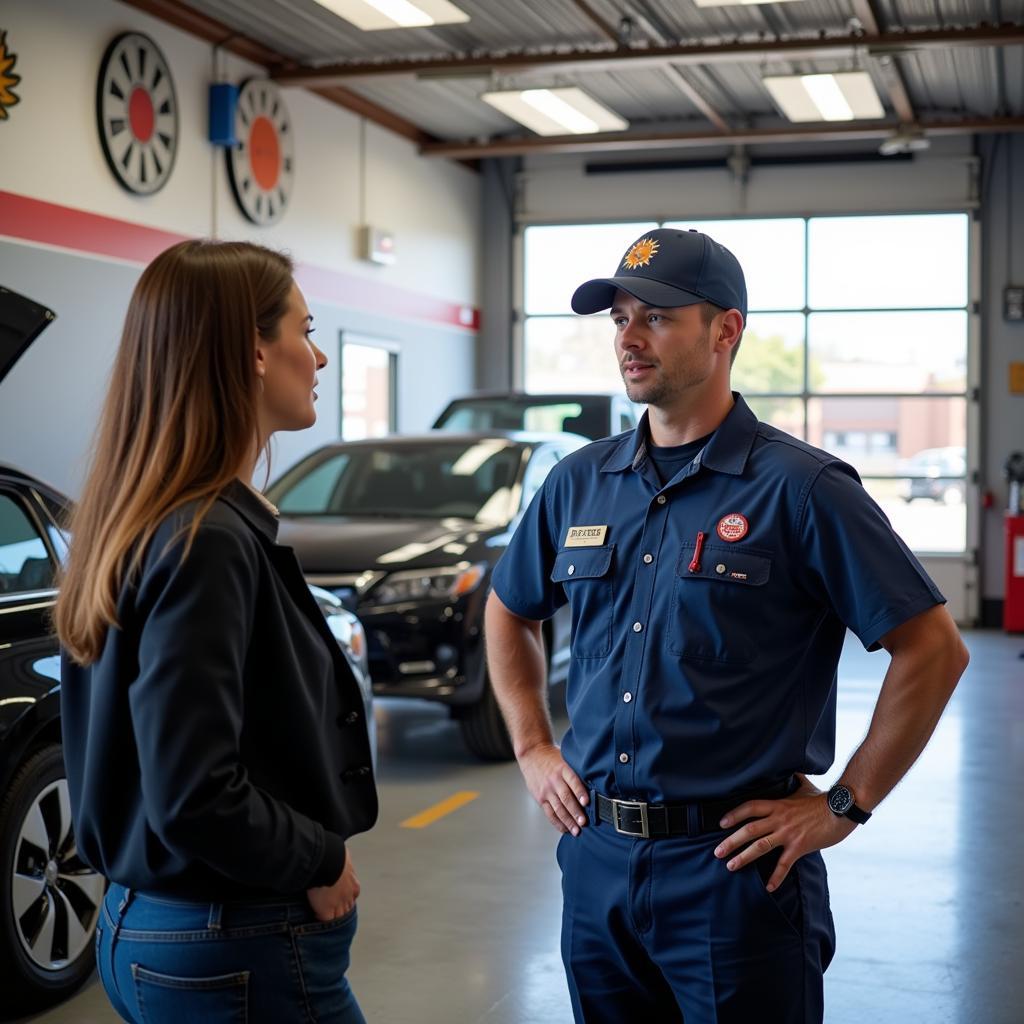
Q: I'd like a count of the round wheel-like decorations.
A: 2